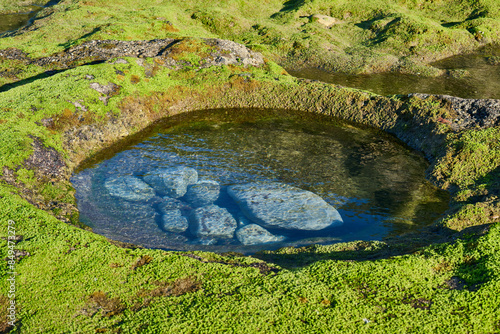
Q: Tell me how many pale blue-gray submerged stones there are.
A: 7